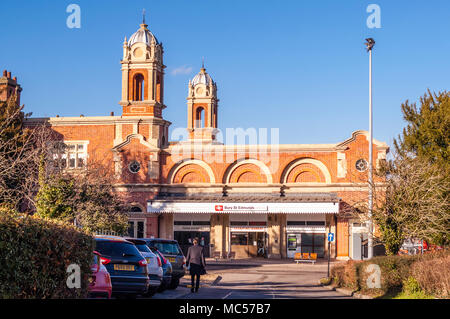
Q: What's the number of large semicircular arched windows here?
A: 3